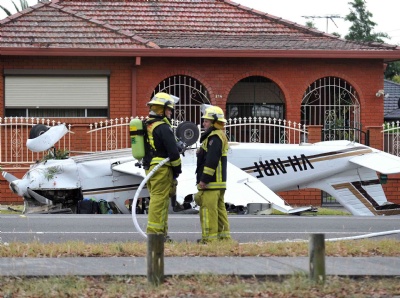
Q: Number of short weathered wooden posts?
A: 2